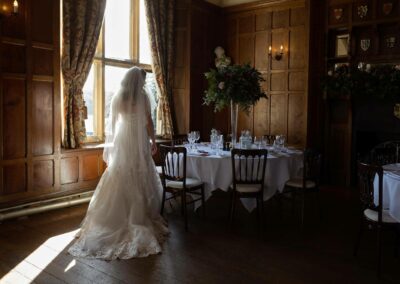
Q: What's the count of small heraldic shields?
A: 5